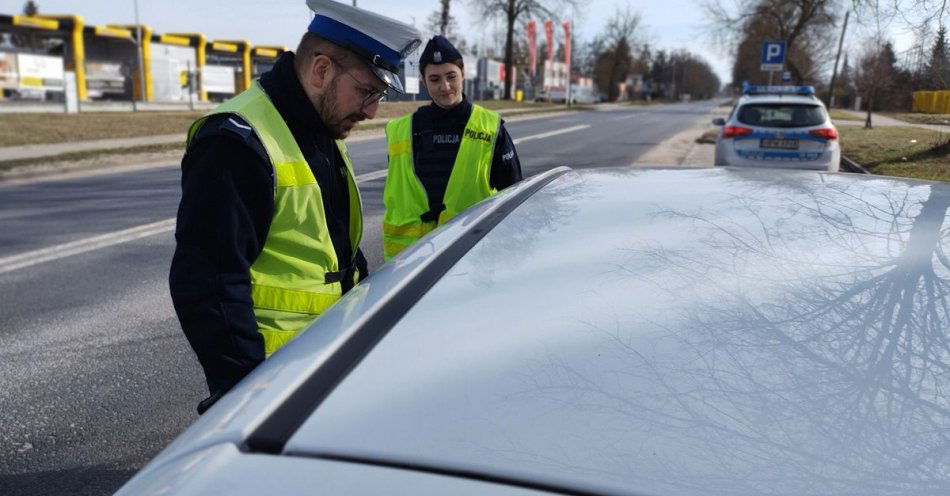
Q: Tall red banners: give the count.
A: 3